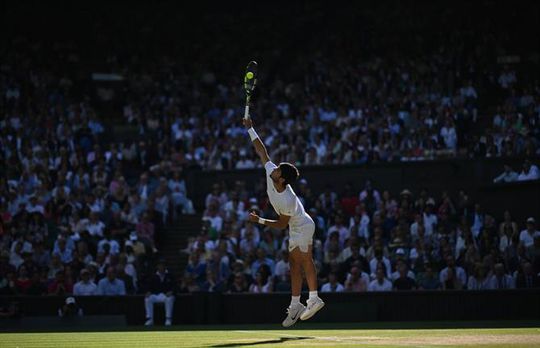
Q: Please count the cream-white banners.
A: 0